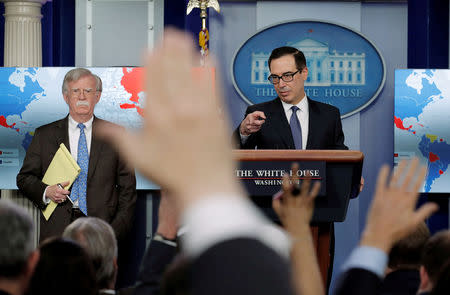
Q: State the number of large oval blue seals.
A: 1